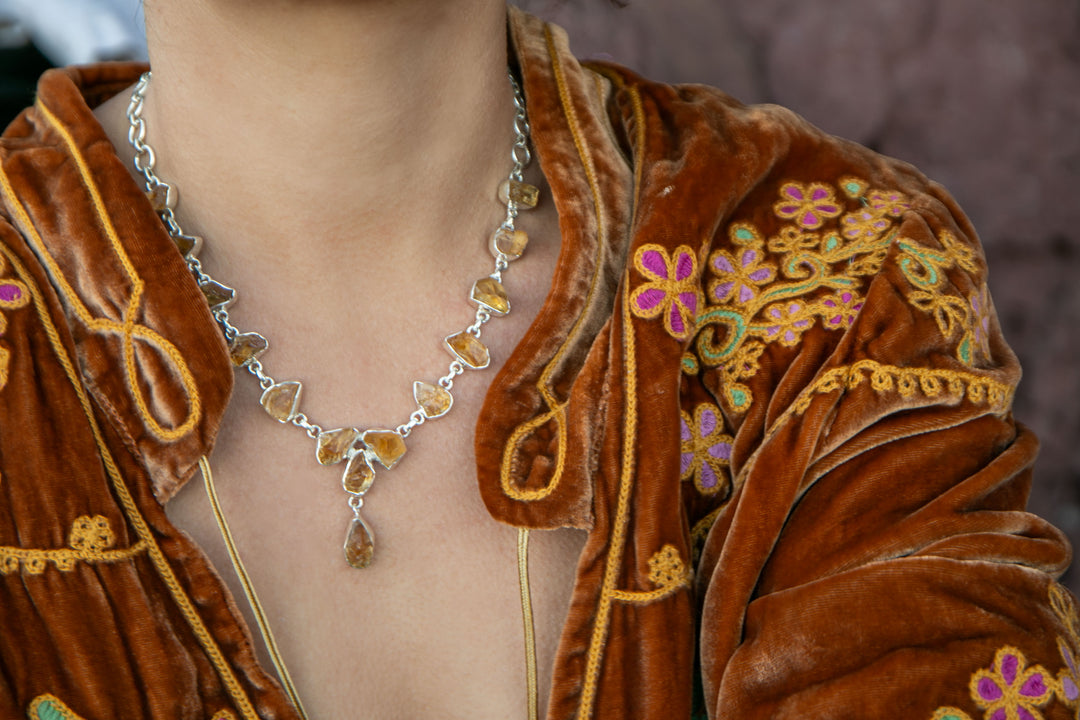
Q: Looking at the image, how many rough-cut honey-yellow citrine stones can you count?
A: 14